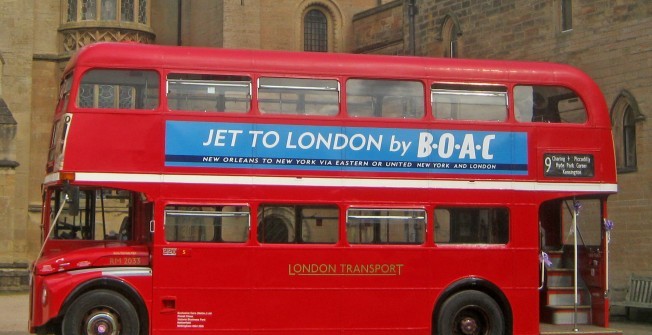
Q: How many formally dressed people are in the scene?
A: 0